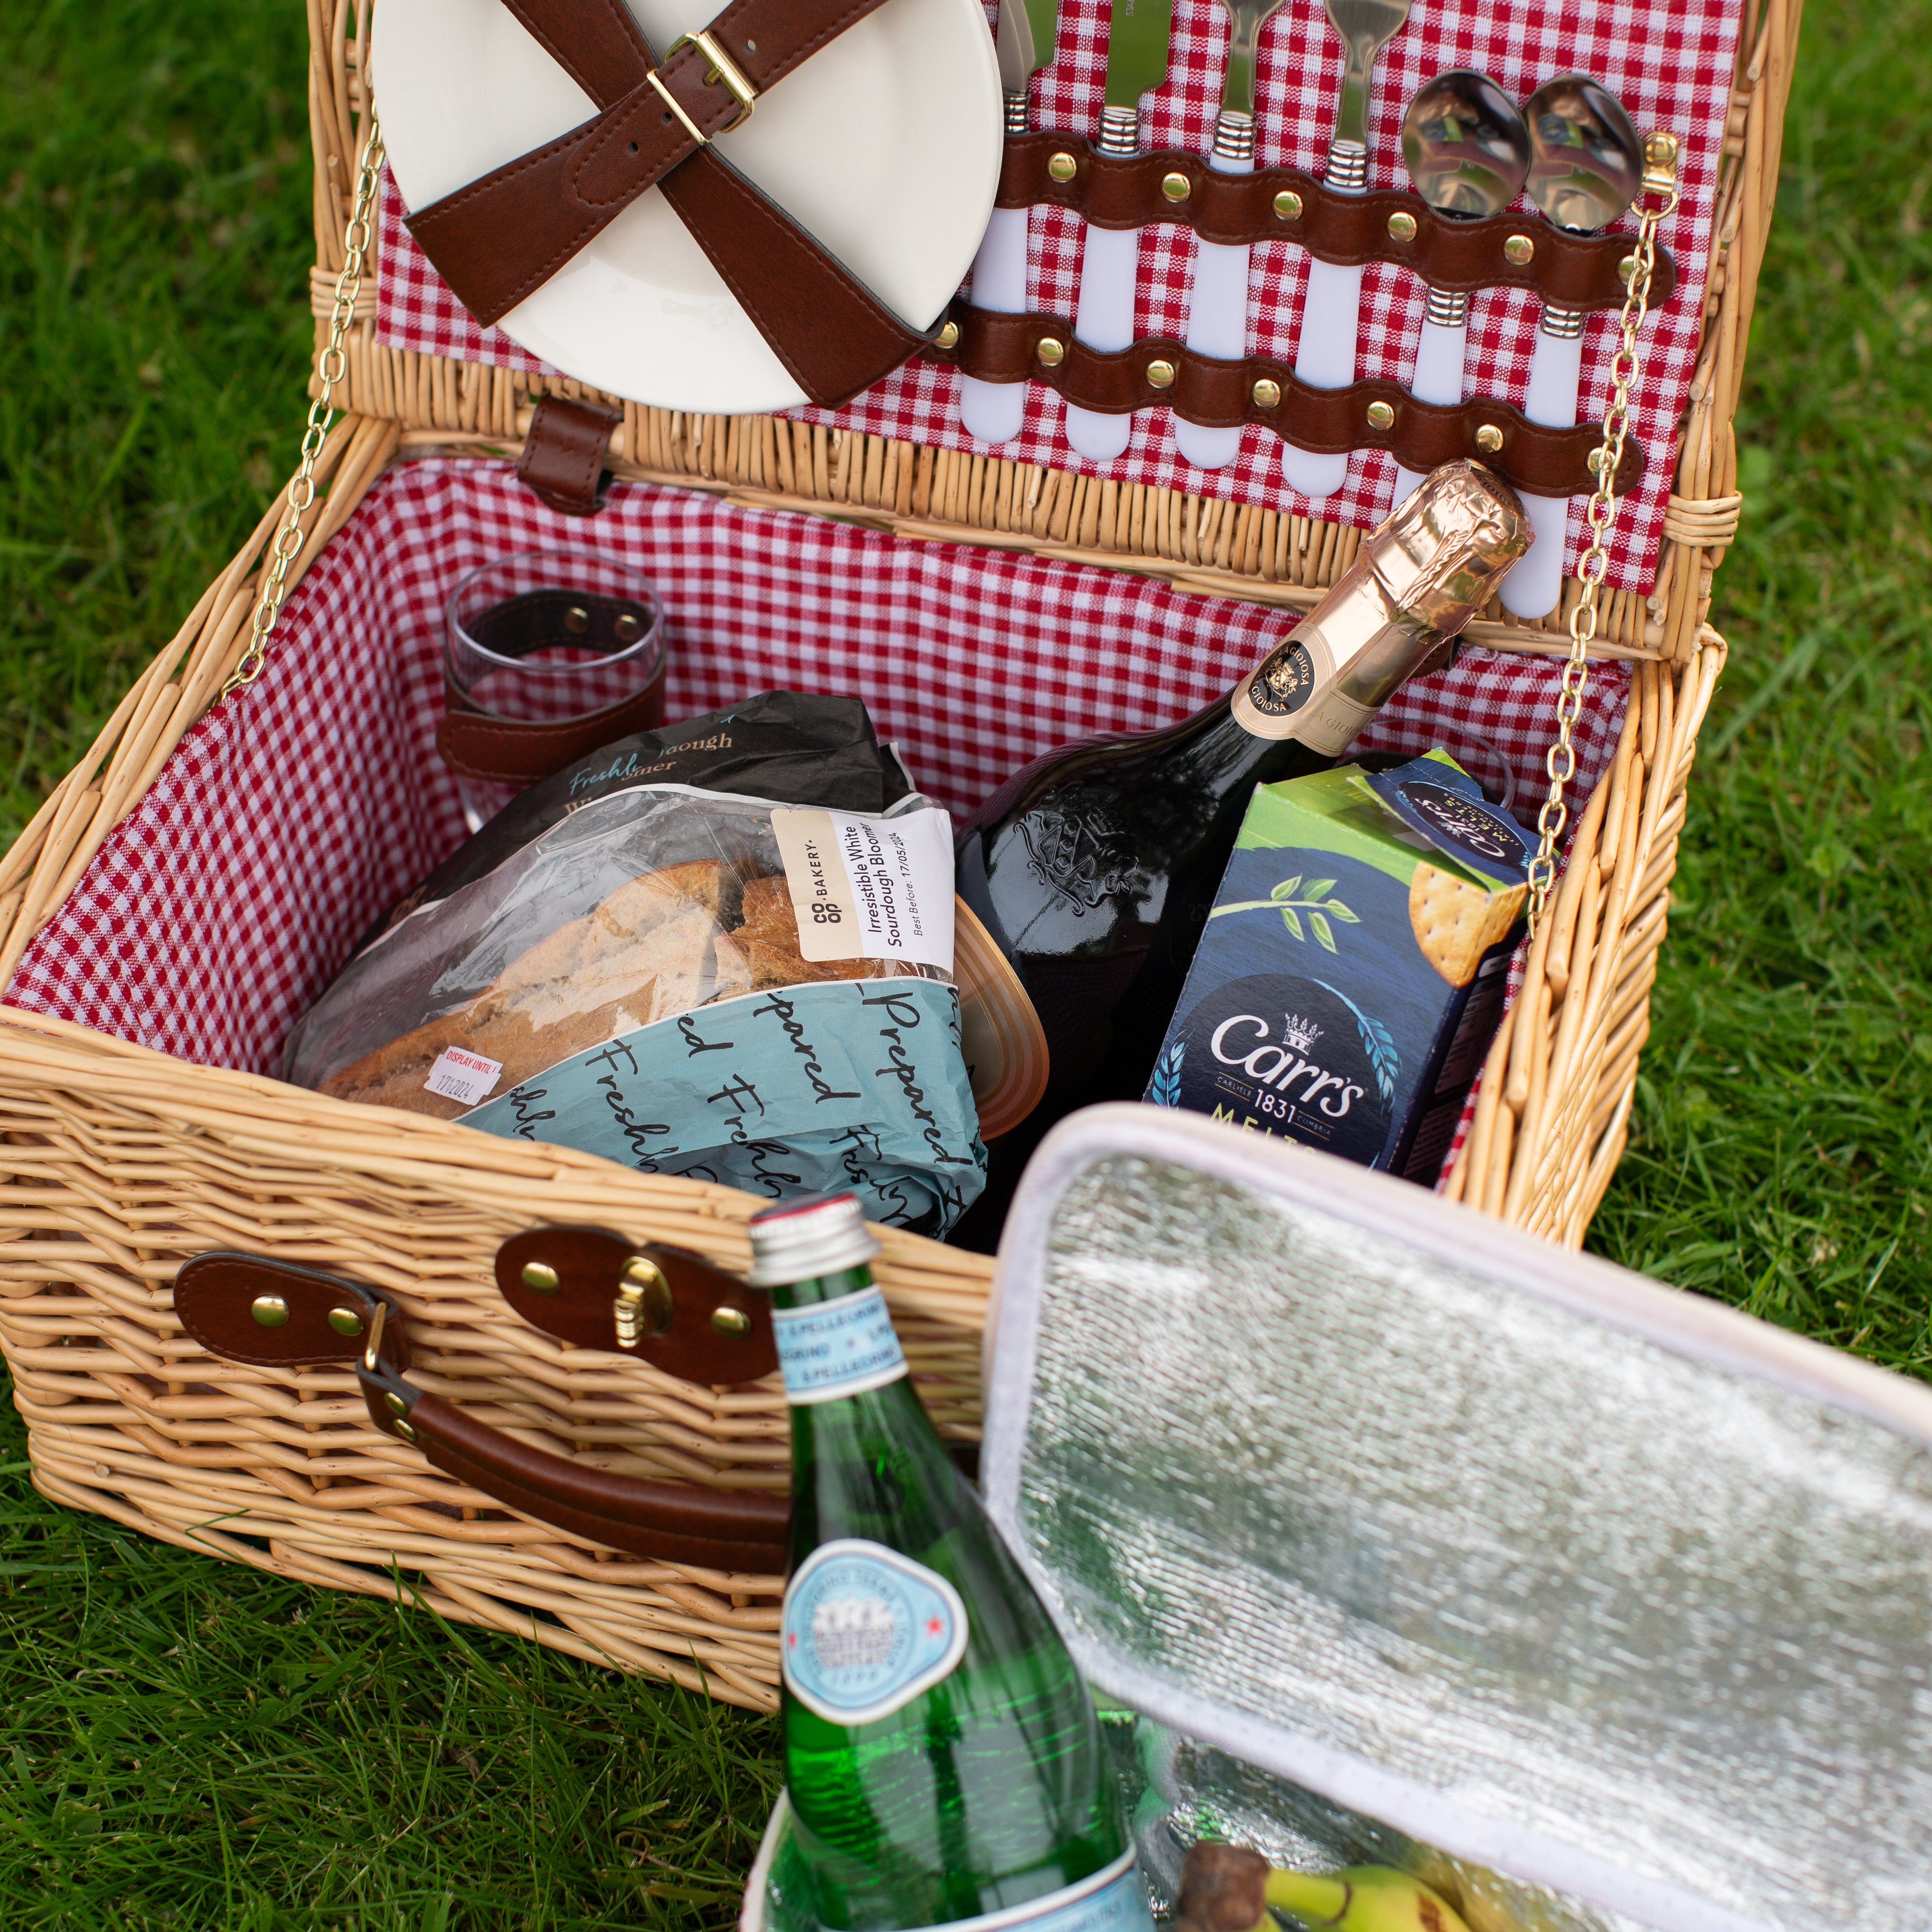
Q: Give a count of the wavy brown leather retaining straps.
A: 2